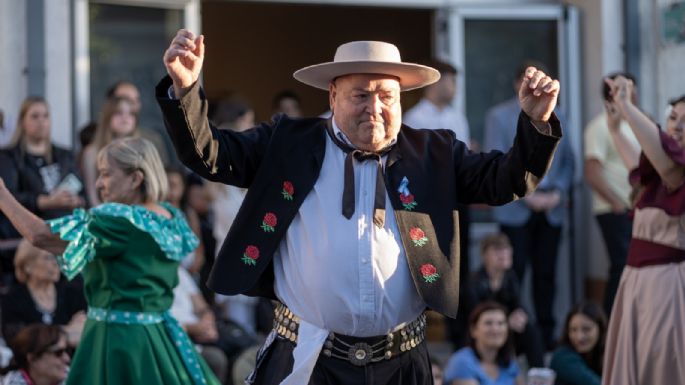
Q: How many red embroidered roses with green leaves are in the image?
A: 6